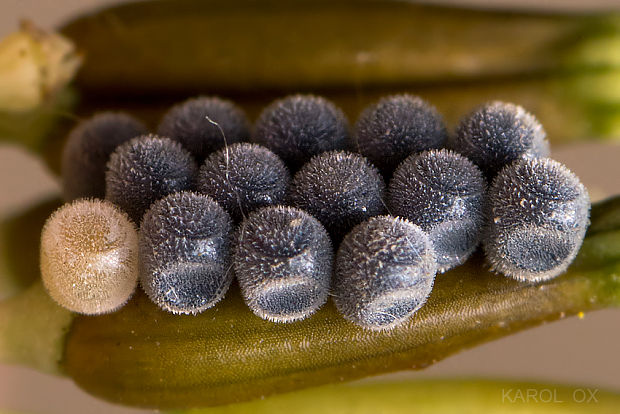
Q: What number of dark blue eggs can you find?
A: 13